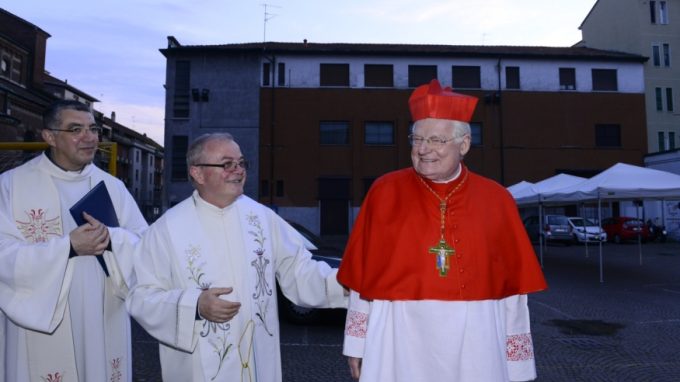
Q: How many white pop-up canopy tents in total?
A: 3